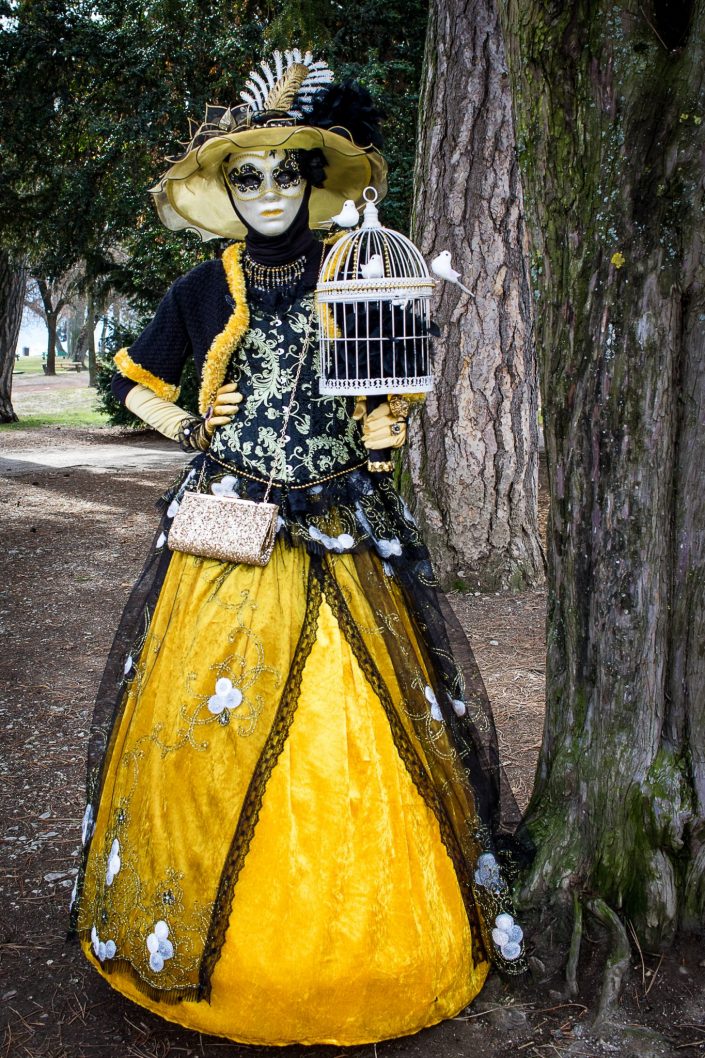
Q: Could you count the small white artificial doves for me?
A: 3